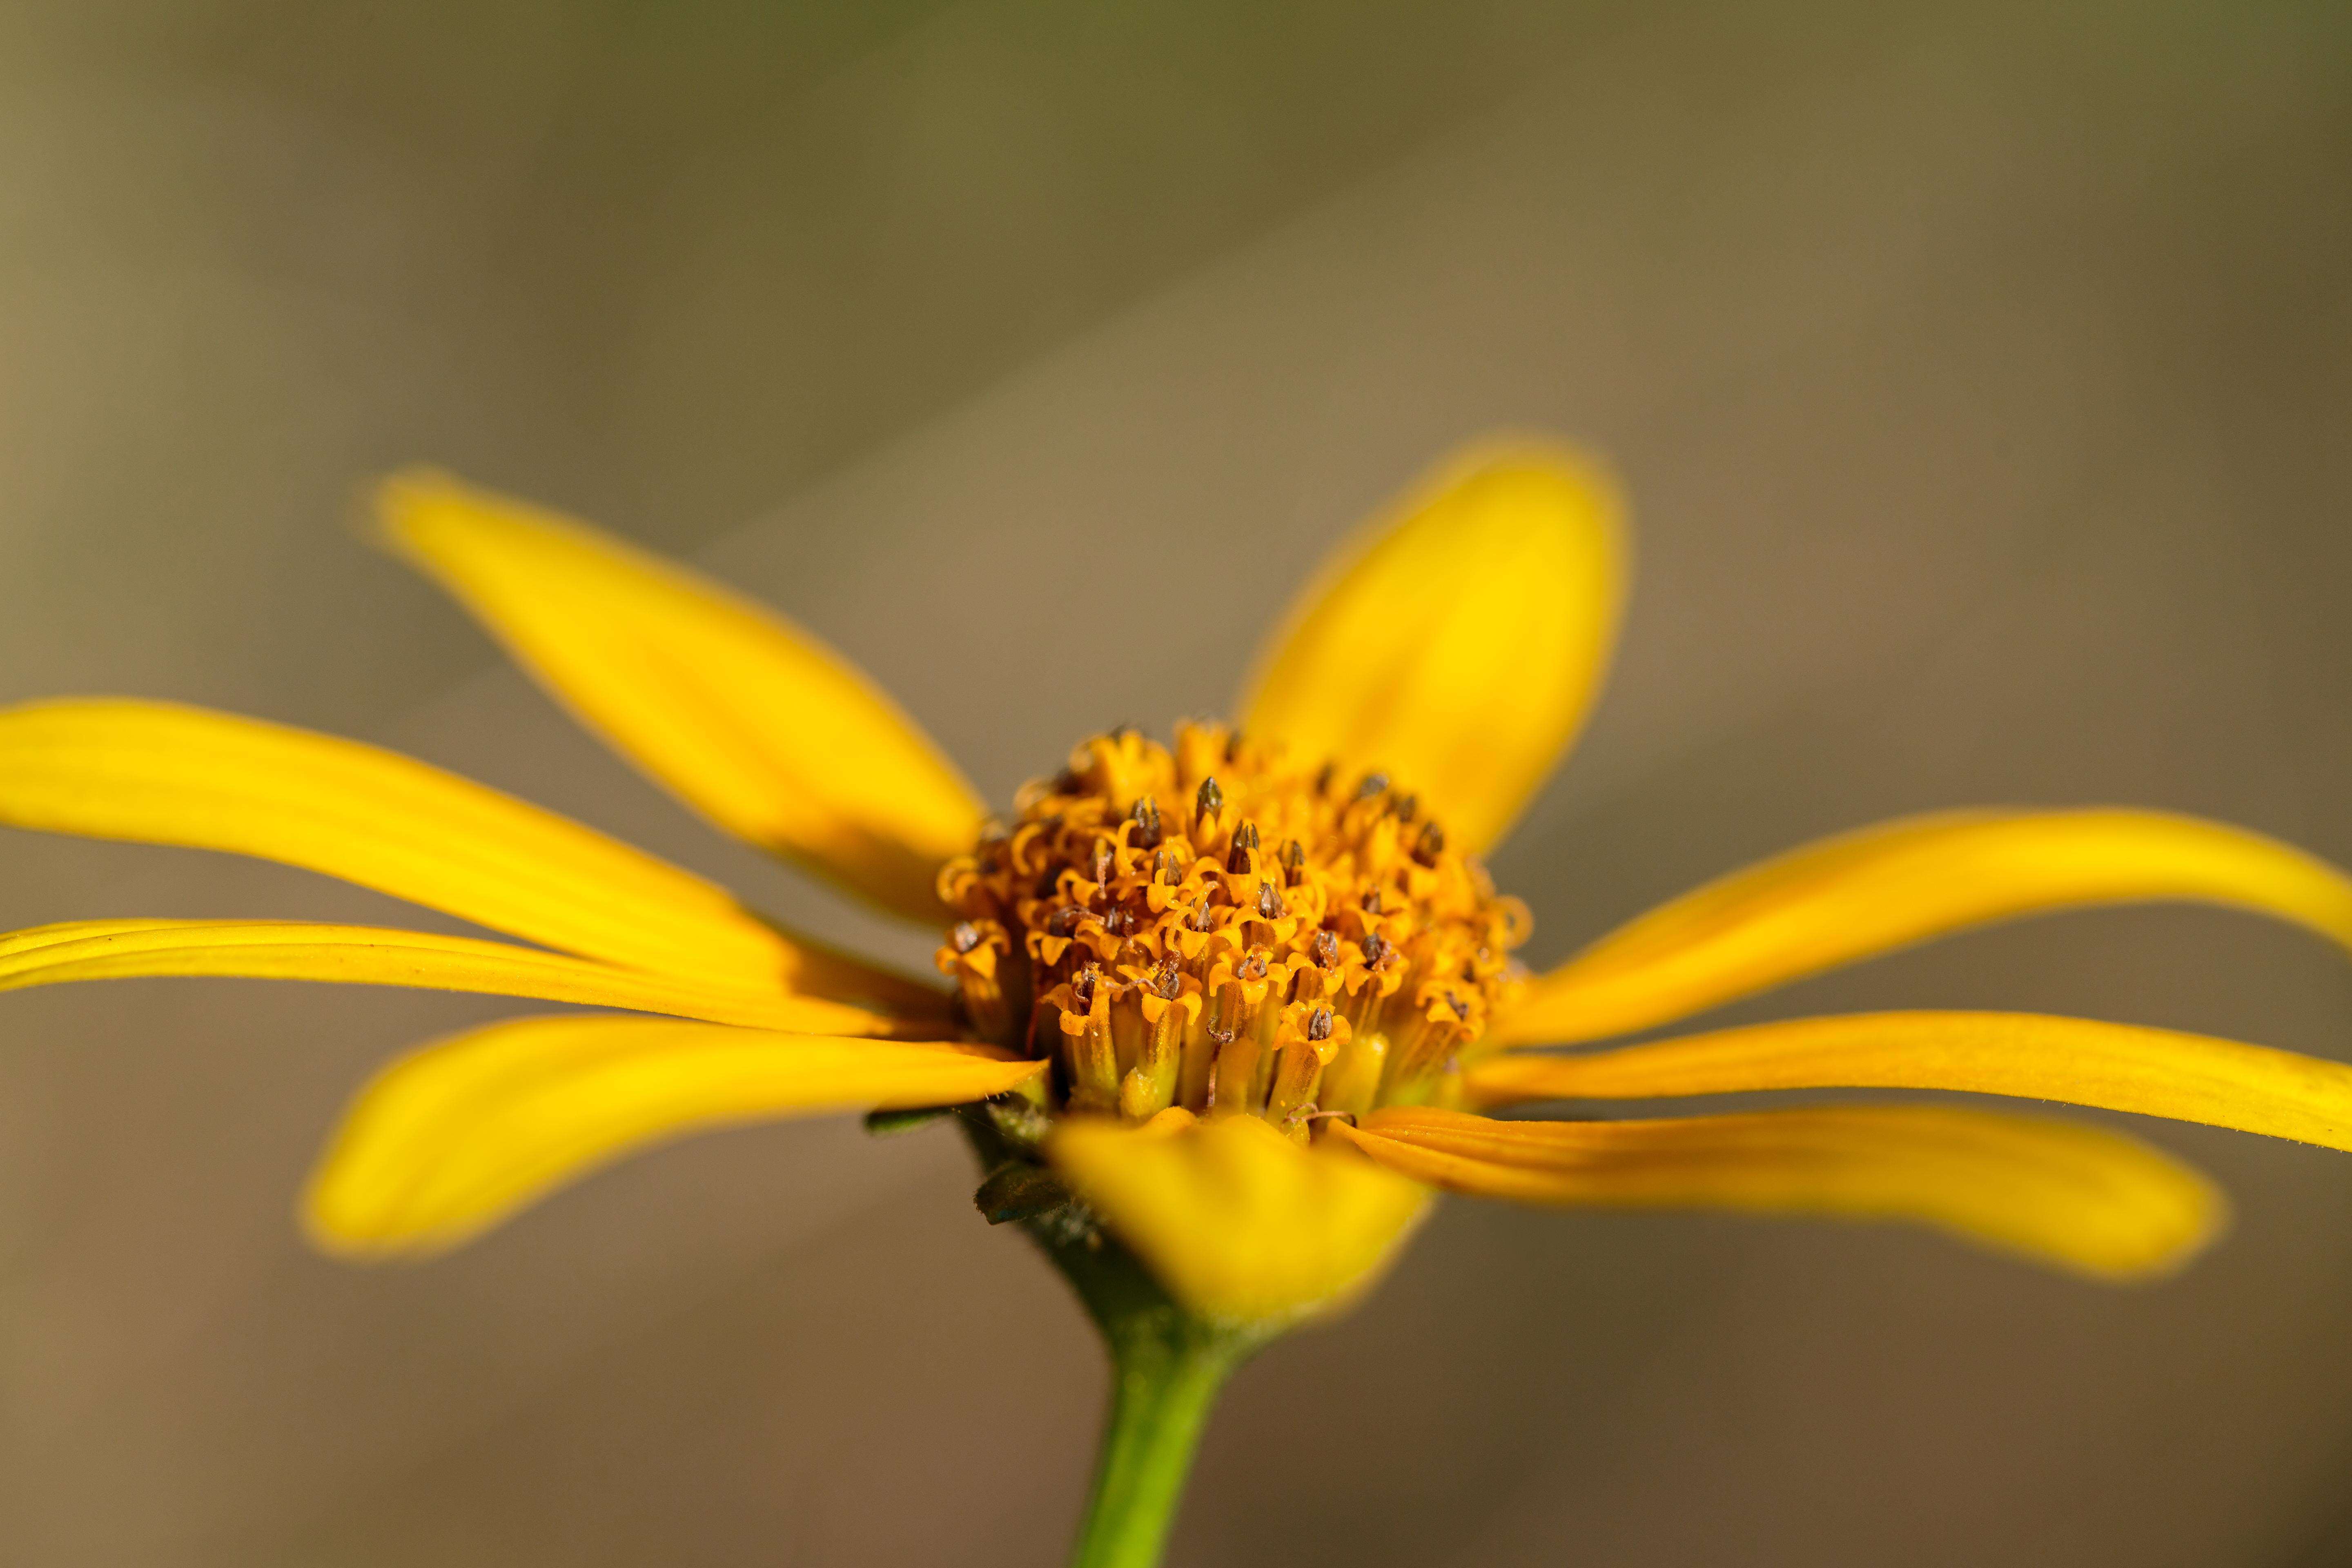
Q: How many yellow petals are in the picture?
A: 9